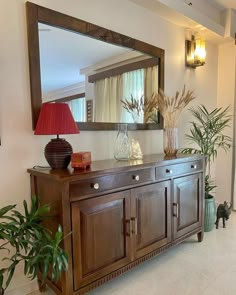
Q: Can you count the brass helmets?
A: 0